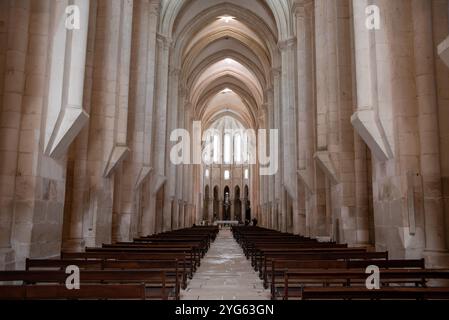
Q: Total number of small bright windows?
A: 3